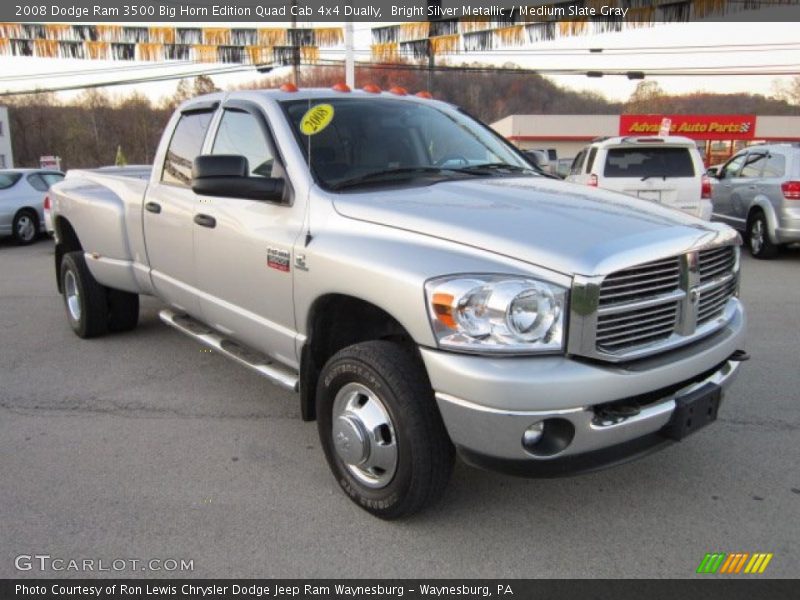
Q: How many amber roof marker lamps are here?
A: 5